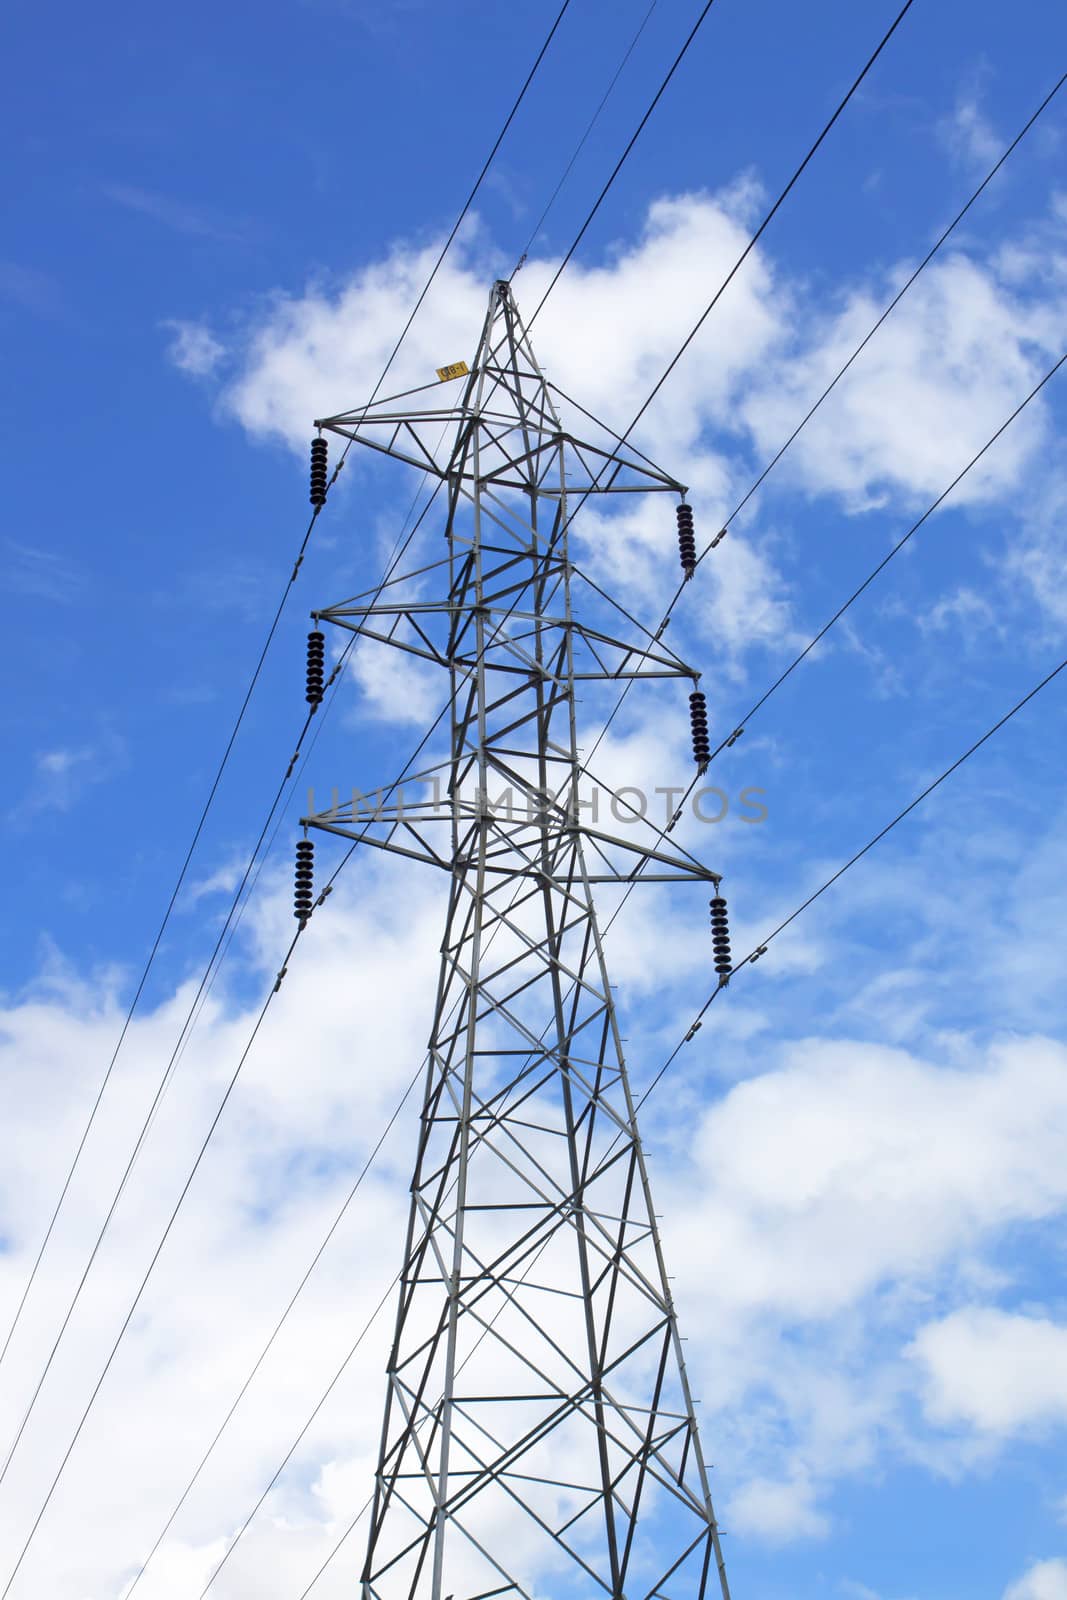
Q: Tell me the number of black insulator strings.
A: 6